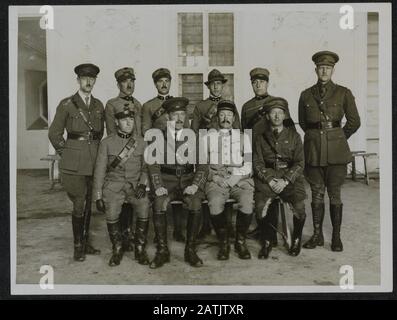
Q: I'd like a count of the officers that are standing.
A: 6